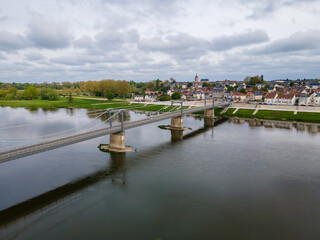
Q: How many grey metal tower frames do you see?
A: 3